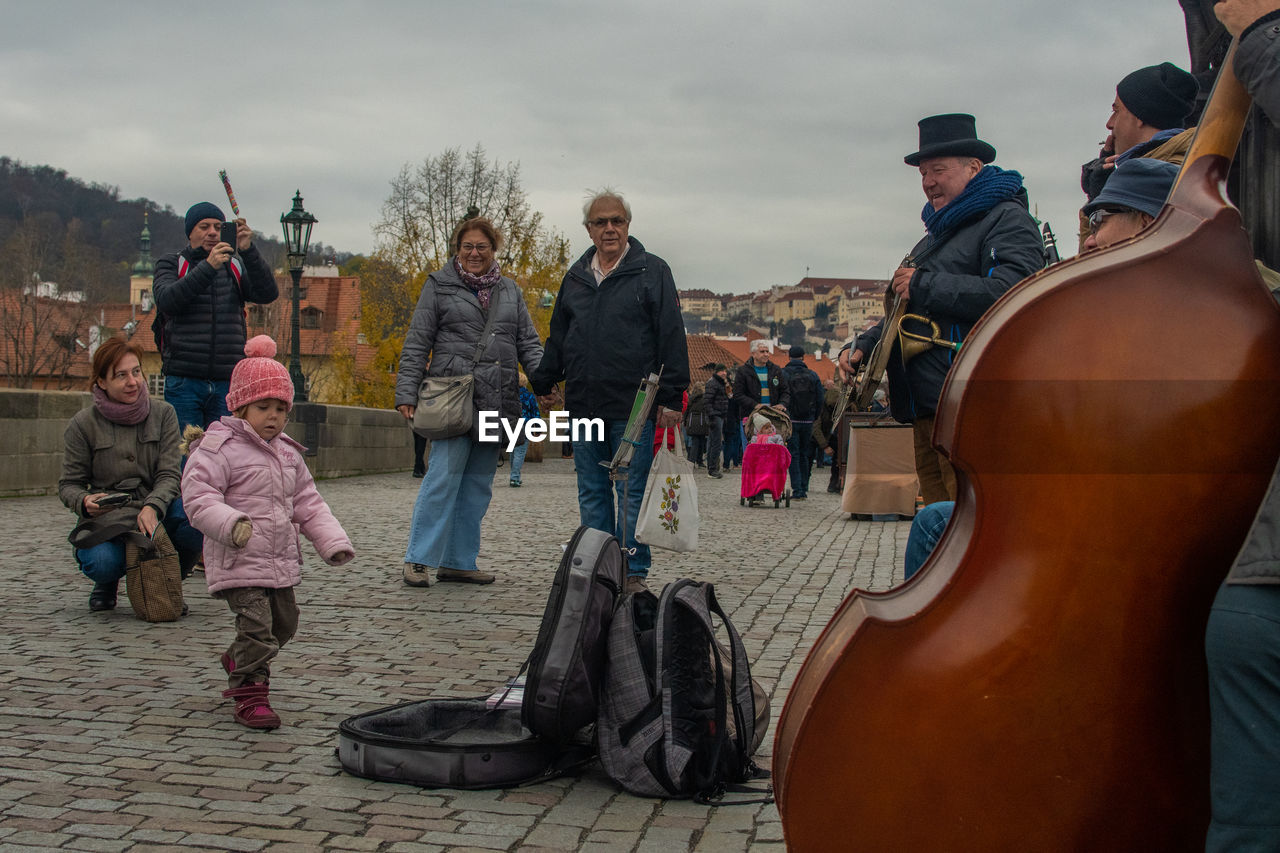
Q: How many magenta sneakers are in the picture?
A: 2